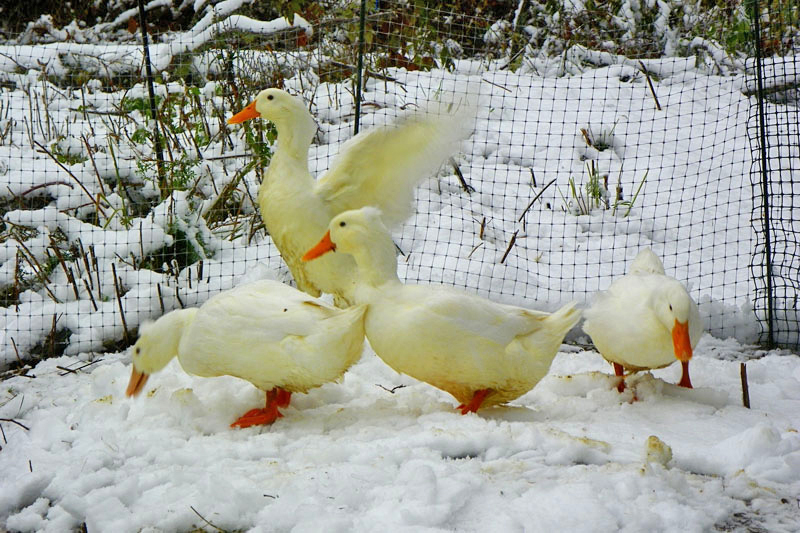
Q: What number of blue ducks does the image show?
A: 0